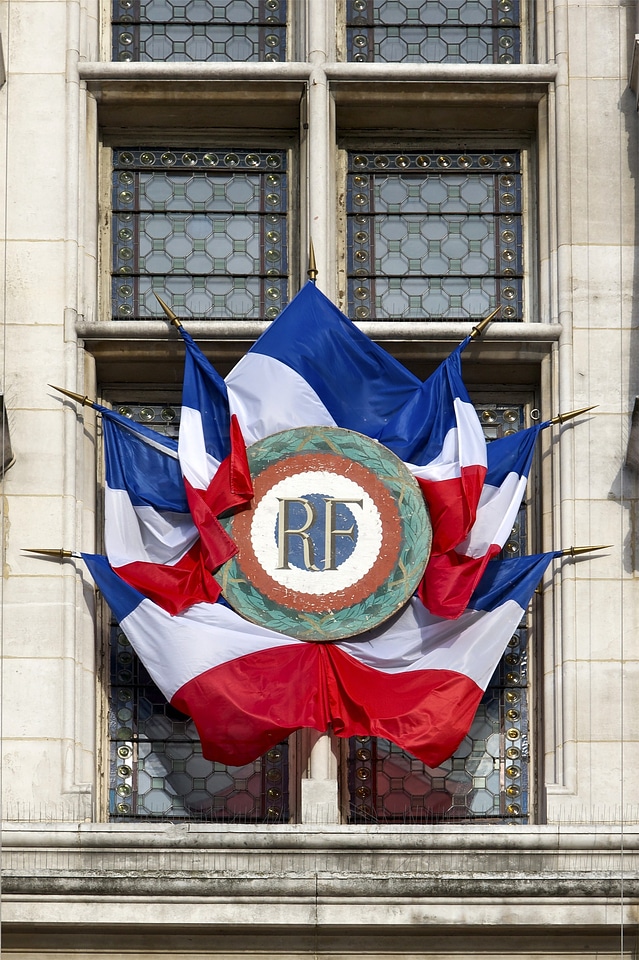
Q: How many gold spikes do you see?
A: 7